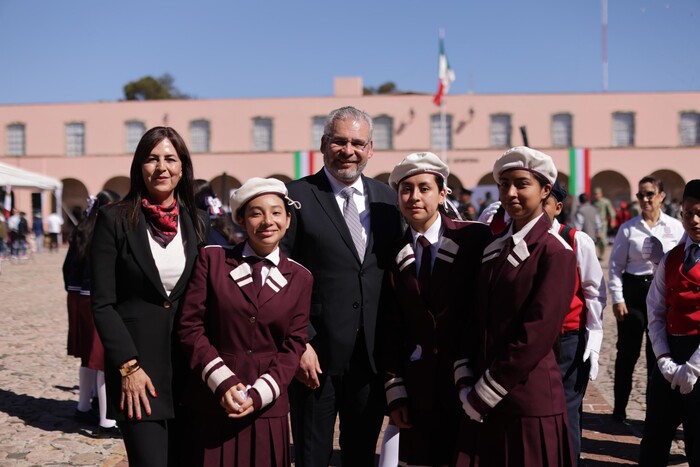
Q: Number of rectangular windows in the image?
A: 12